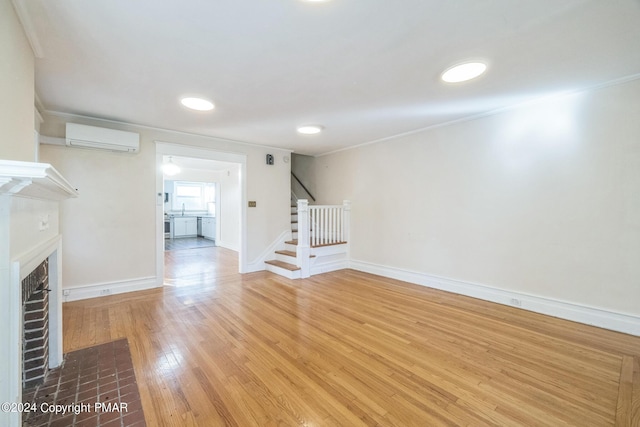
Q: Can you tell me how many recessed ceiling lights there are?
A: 4